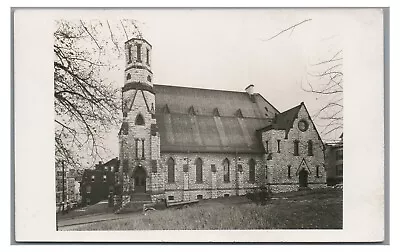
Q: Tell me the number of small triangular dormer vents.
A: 4